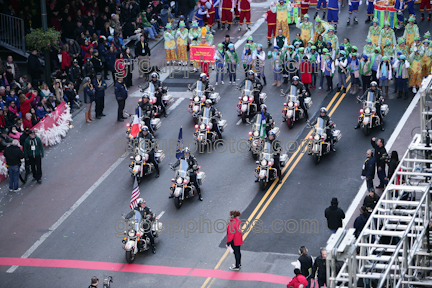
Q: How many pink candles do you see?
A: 0